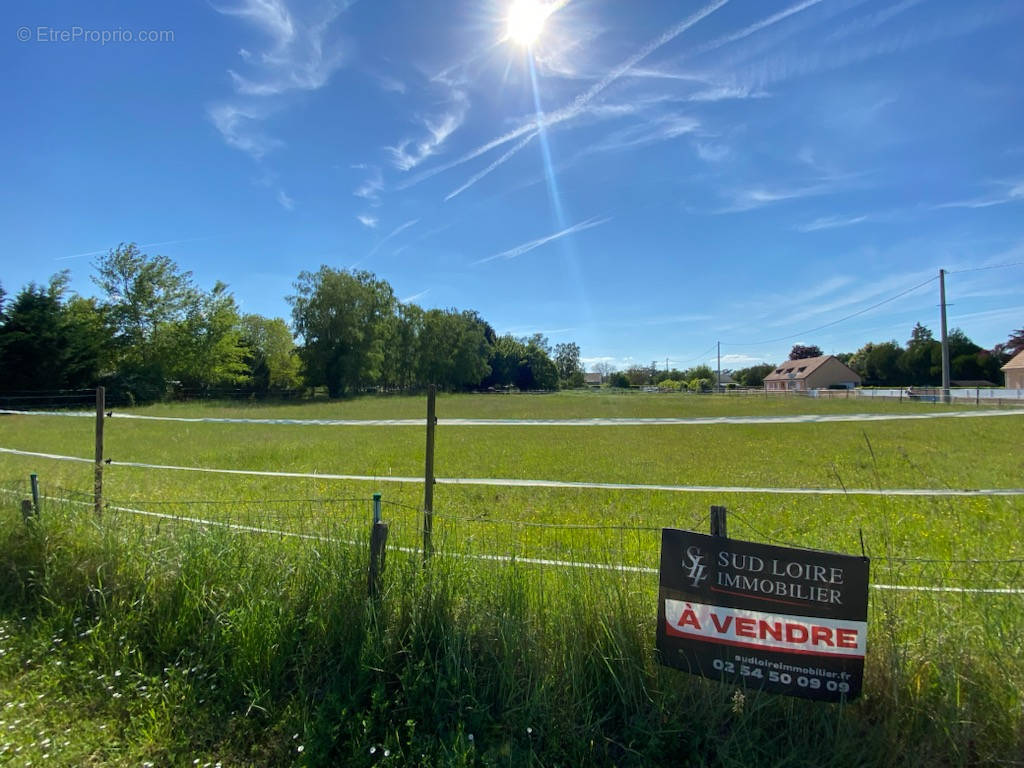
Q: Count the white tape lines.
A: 3